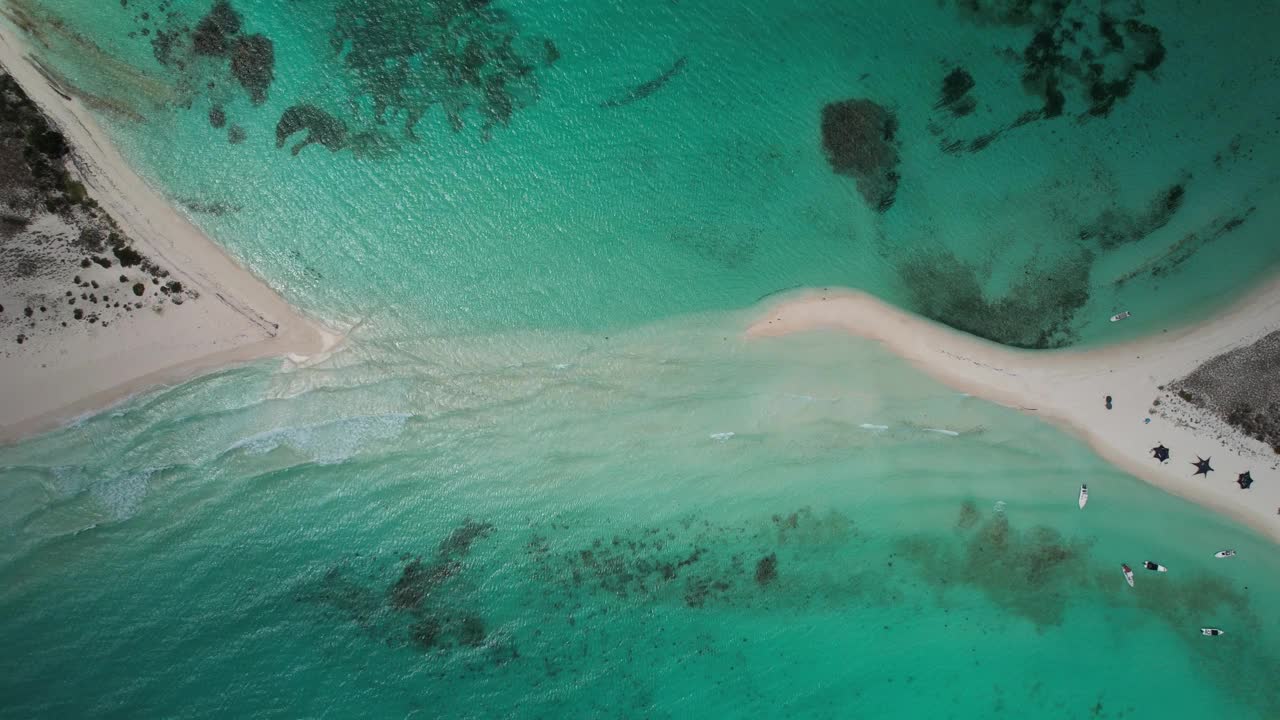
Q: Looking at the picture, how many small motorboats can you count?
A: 6